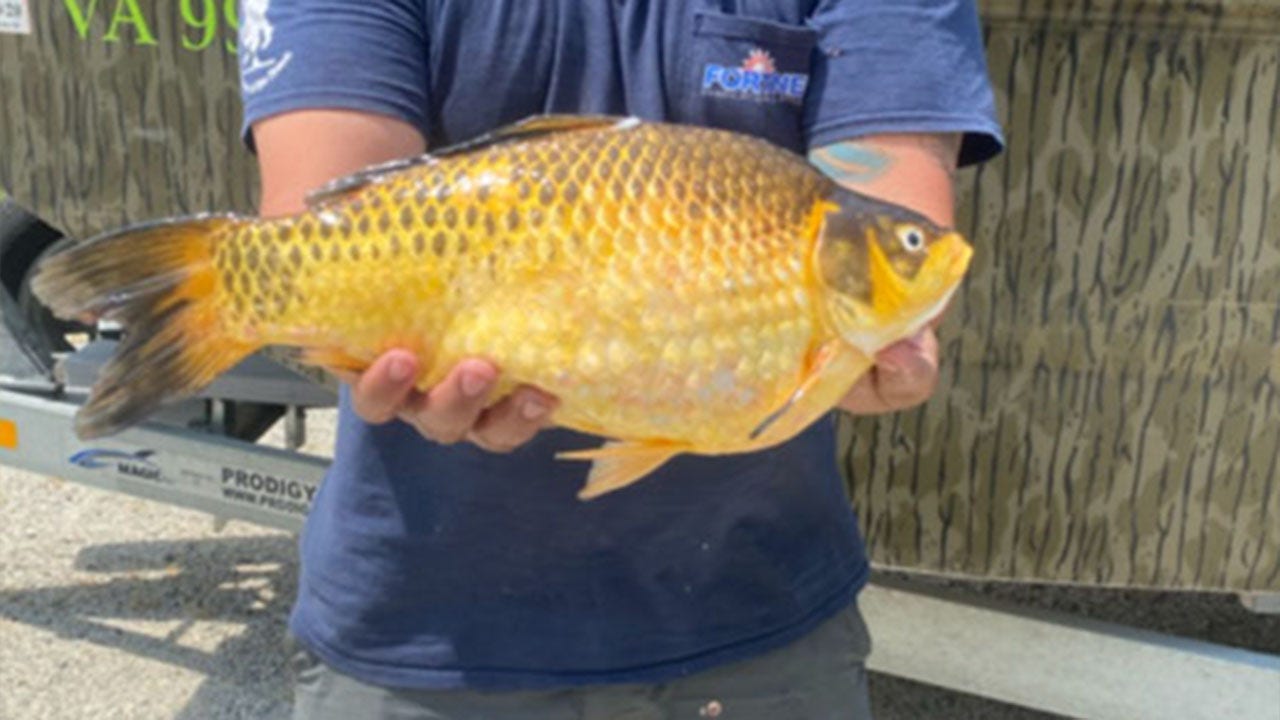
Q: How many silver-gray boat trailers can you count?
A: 1